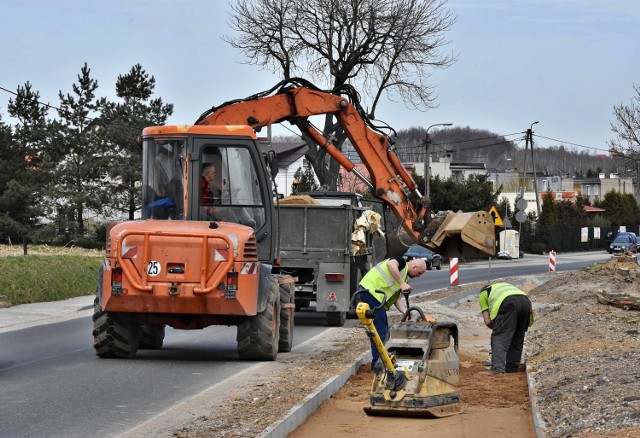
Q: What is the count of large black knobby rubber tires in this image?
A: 4